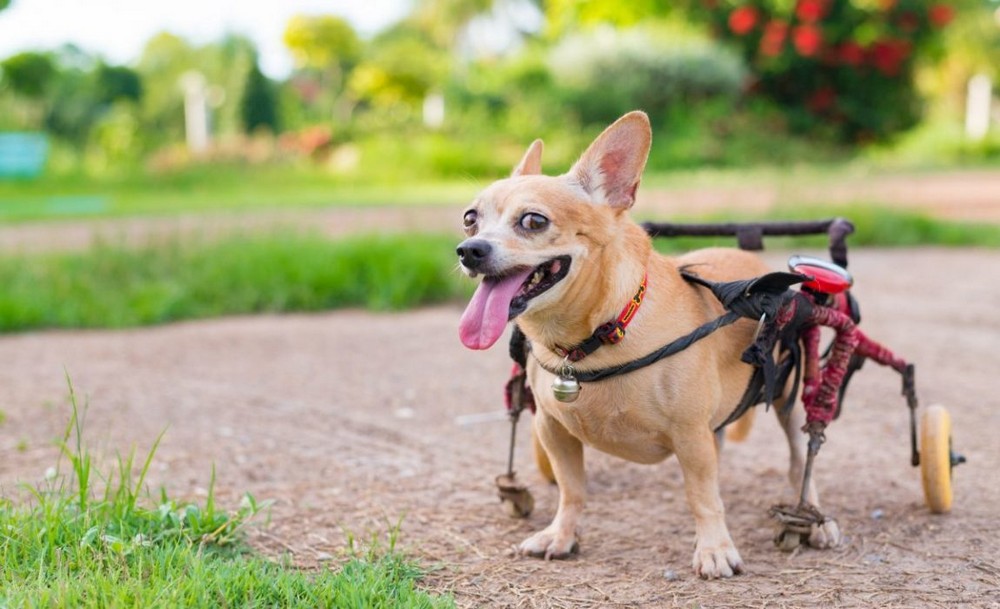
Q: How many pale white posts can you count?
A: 3